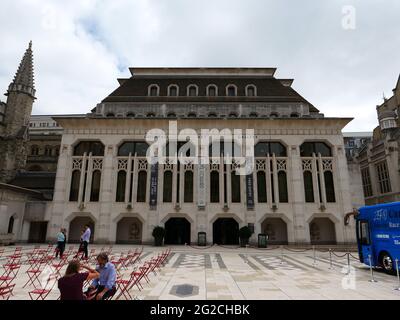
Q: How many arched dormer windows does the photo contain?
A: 6